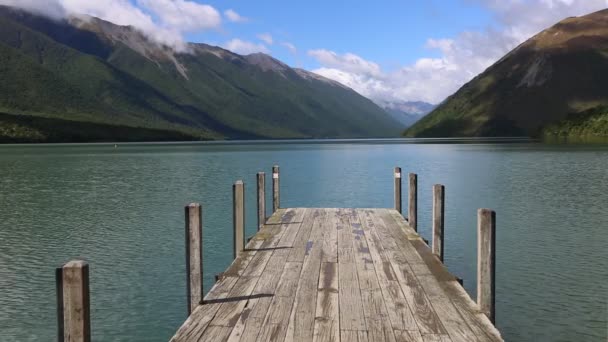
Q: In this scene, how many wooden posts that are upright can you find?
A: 9